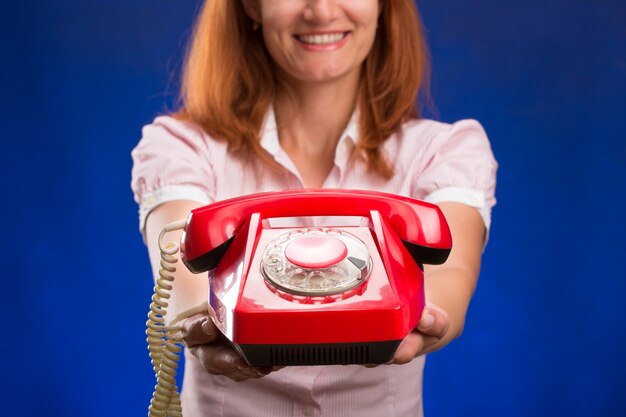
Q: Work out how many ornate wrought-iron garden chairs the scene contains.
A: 0